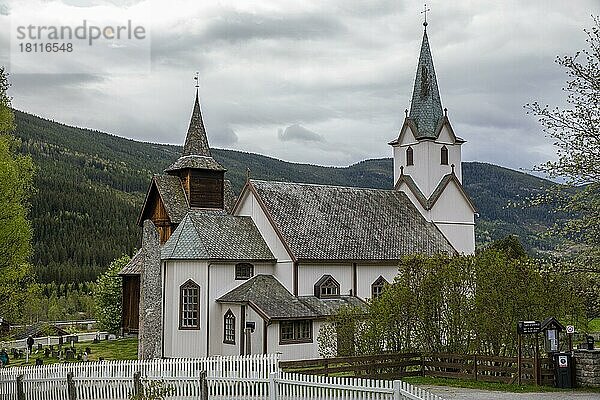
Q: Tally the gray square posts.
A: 4